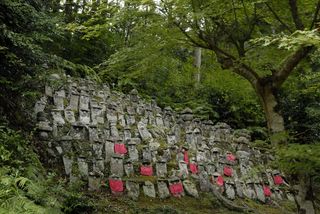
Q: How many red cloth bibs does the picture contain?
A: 11